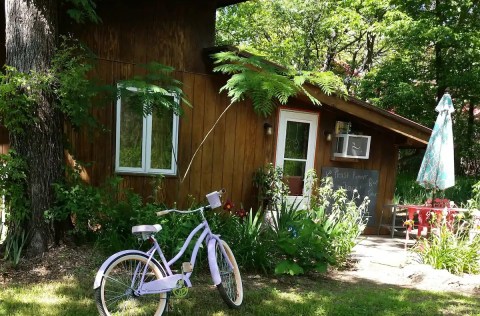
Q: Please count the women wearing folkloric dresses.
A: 0